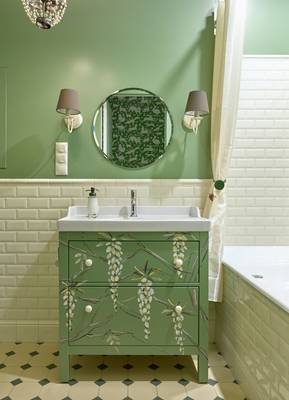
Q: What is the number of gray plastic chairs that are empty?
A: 0